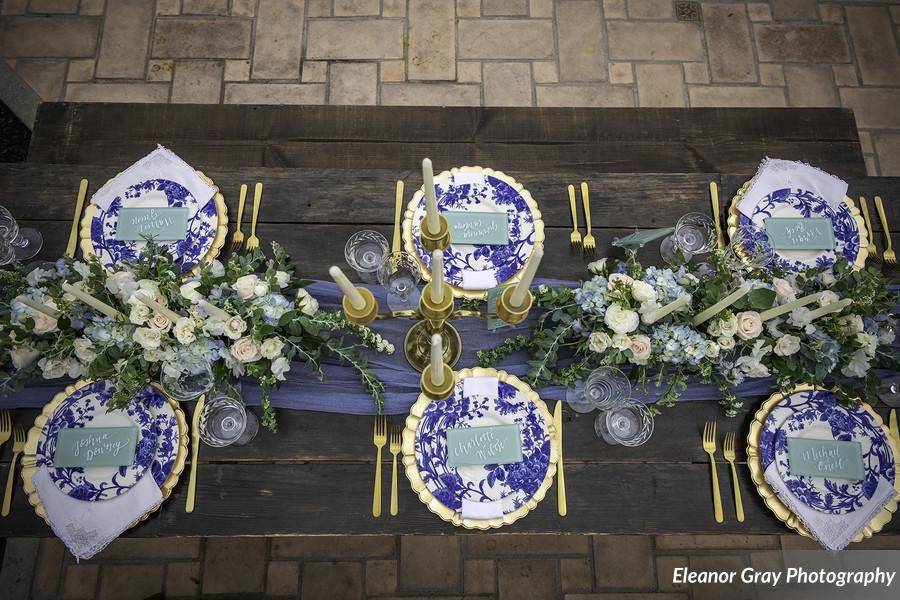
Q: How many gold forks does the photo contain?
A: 12